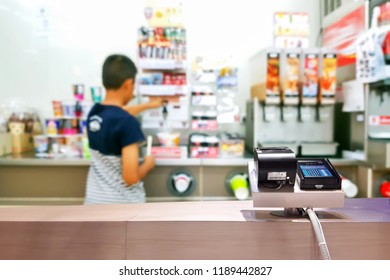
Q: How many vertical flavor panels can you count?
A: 4